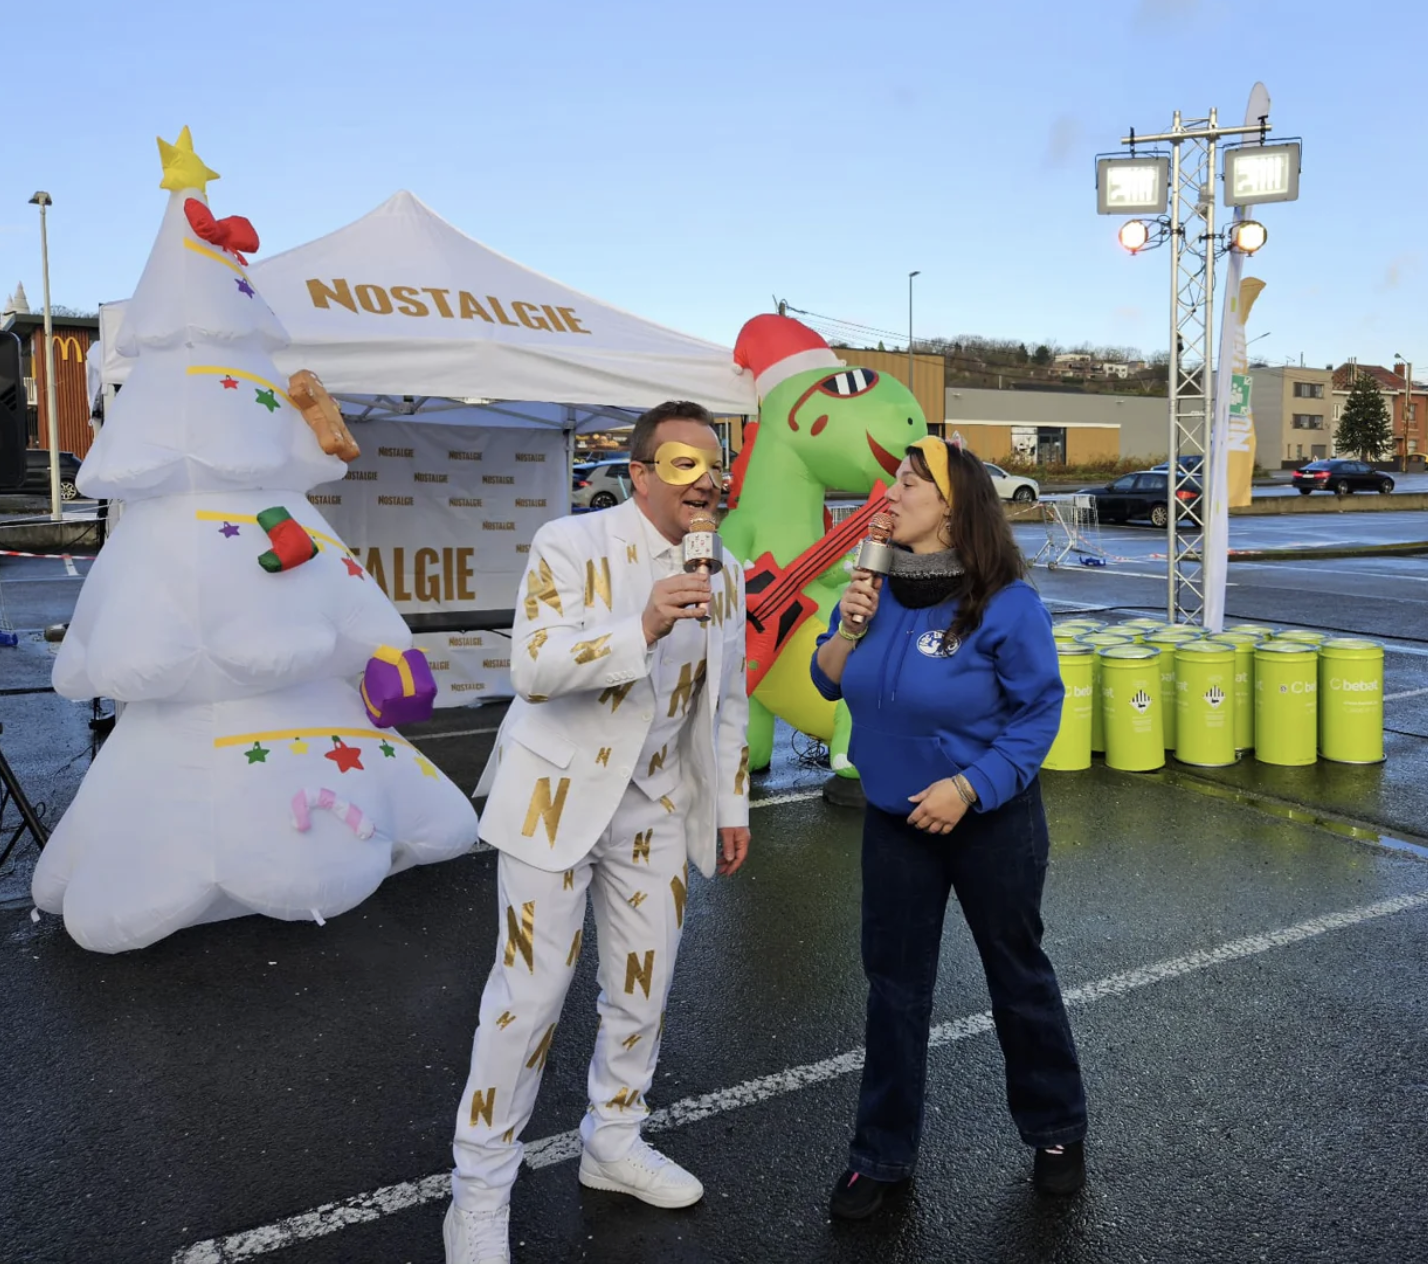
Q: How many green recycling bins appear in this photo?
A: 15